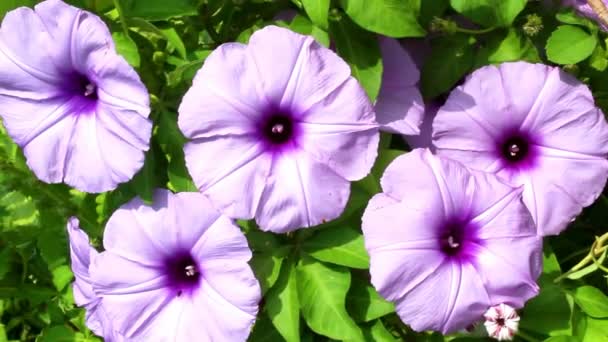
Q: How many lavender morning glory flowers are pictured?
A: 5